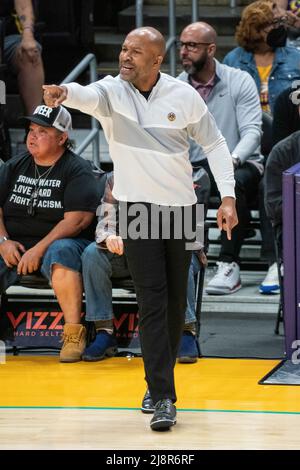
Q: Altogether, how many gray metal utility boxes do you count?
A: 0